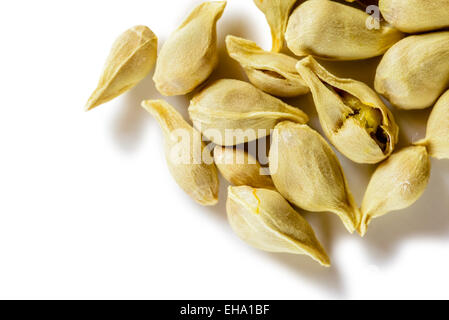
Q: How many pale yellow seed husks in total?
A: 15